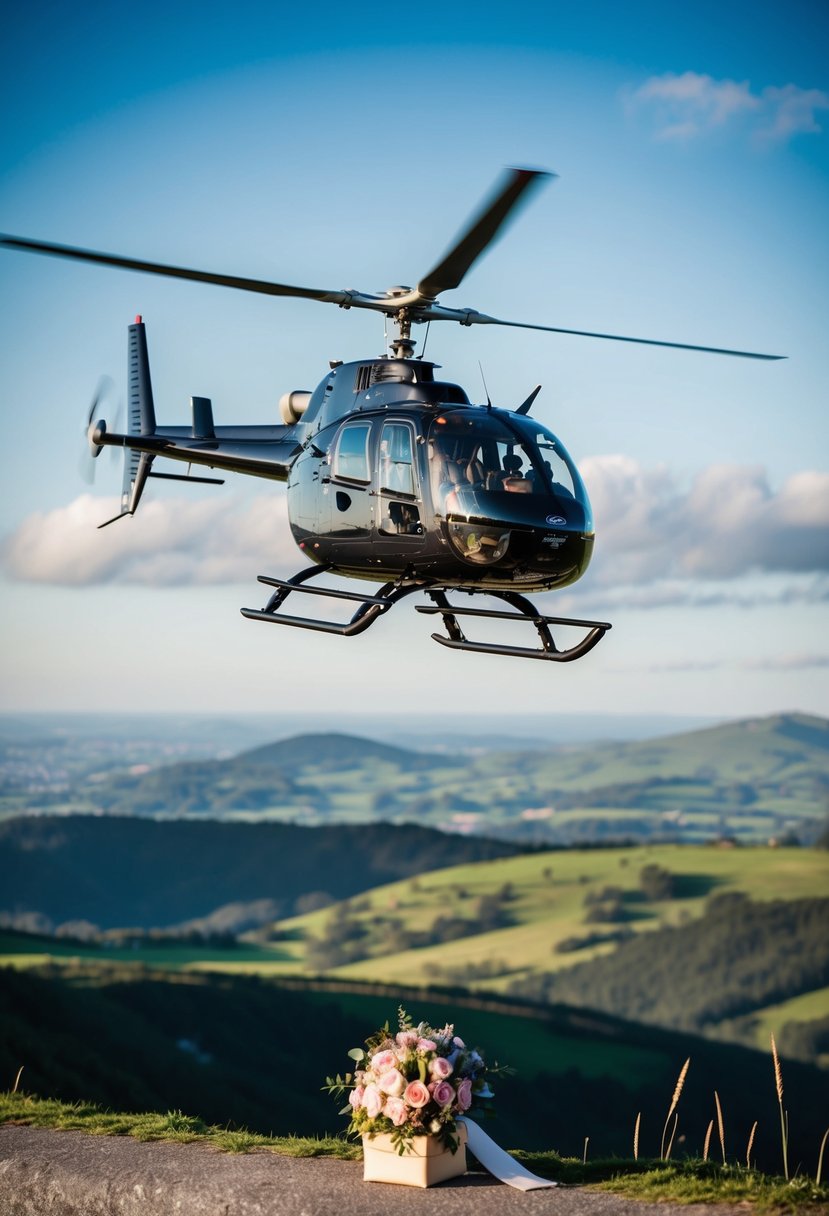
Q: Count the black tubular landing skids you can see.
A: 2